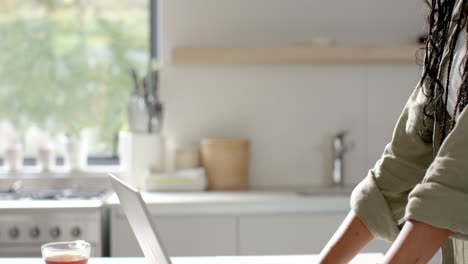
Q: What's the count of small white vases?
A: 3